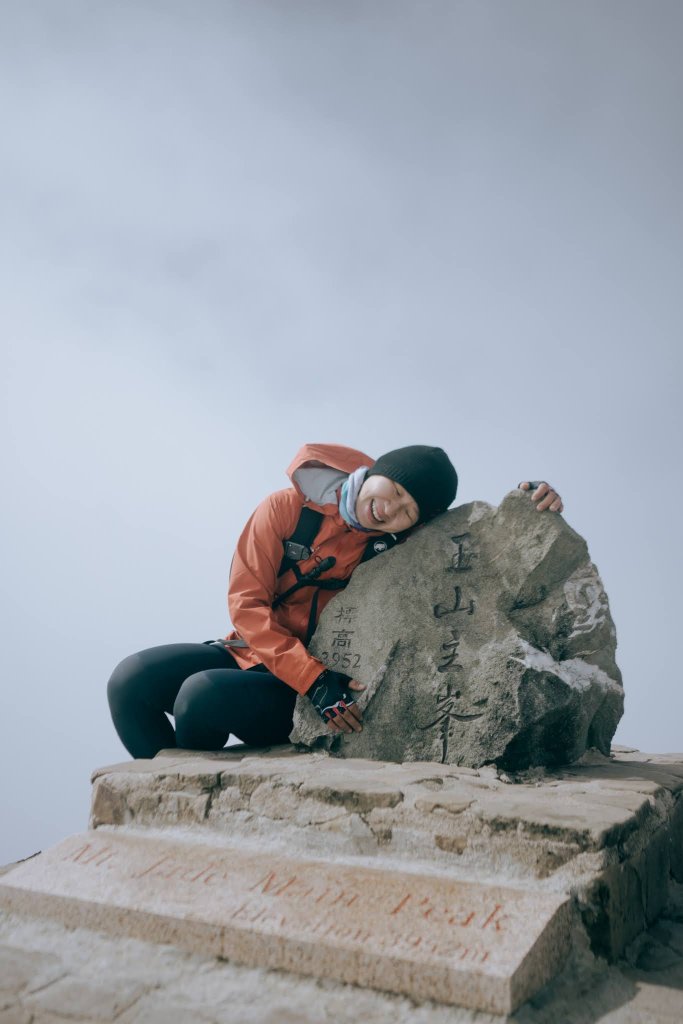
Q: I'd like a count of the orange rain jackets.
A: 1